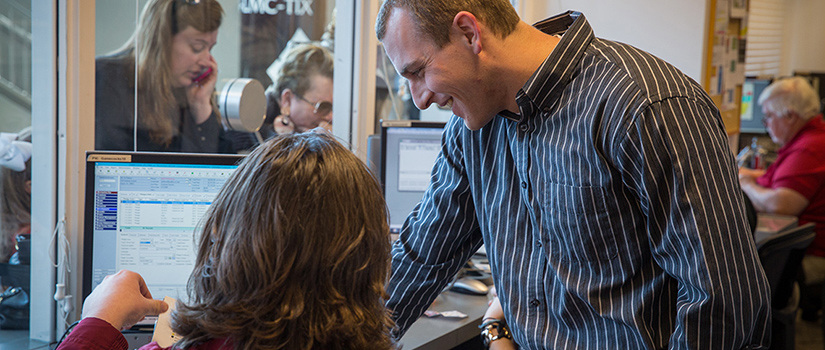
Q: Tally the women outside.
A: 2